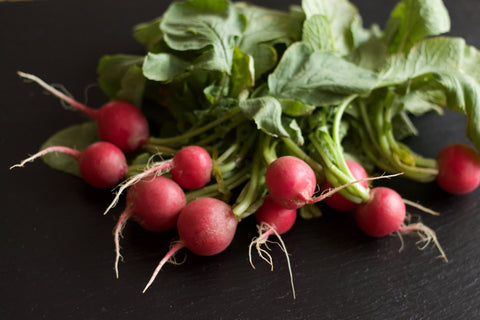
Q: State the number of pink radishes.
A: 10